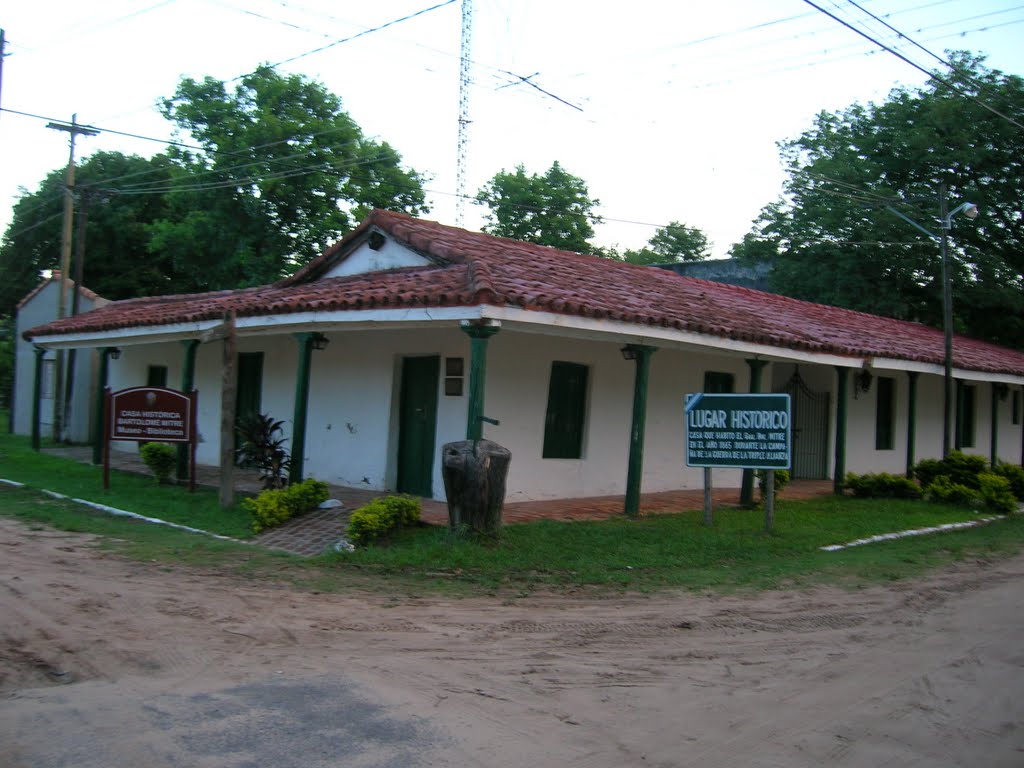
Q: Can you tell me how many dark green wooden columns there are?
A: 11